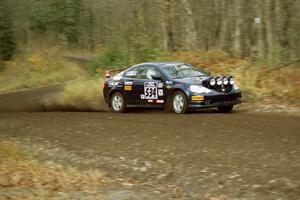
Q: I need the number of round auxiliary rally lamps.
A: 4